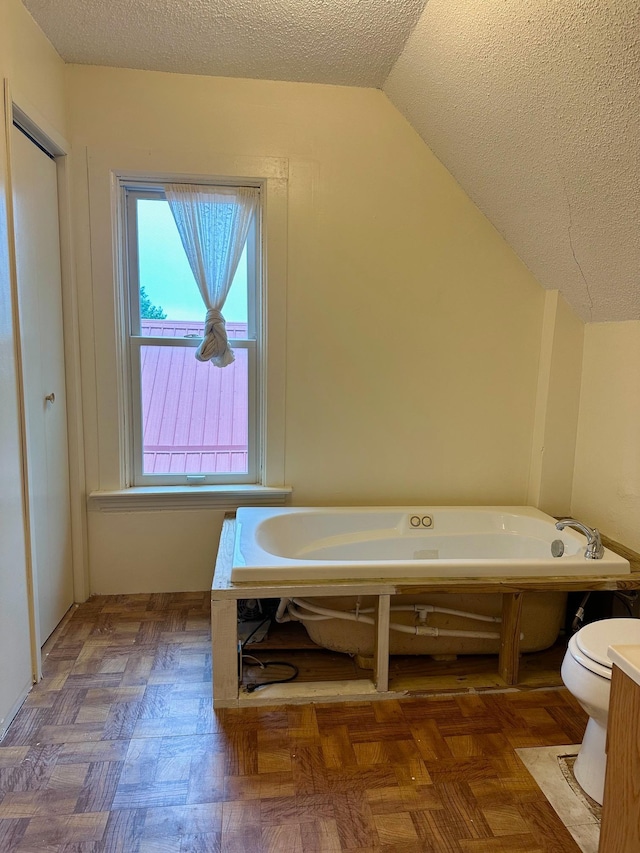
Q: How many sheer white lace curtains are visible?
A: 1